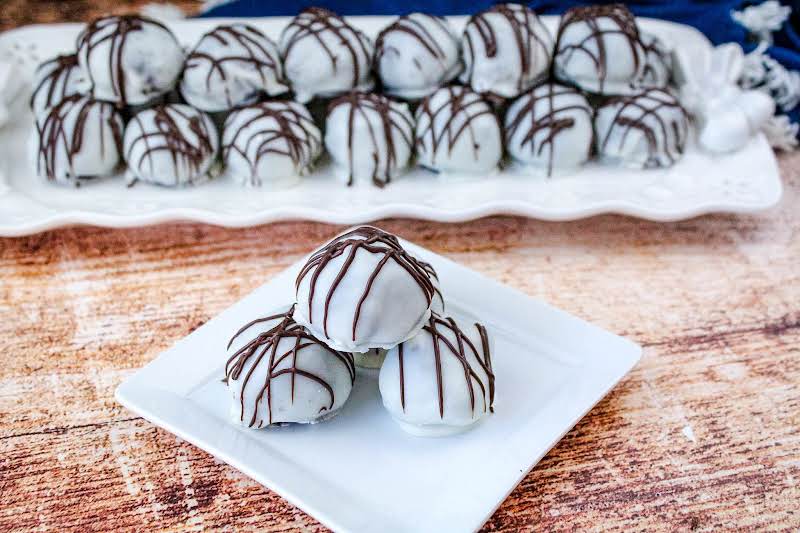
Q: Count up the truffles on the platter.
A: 15